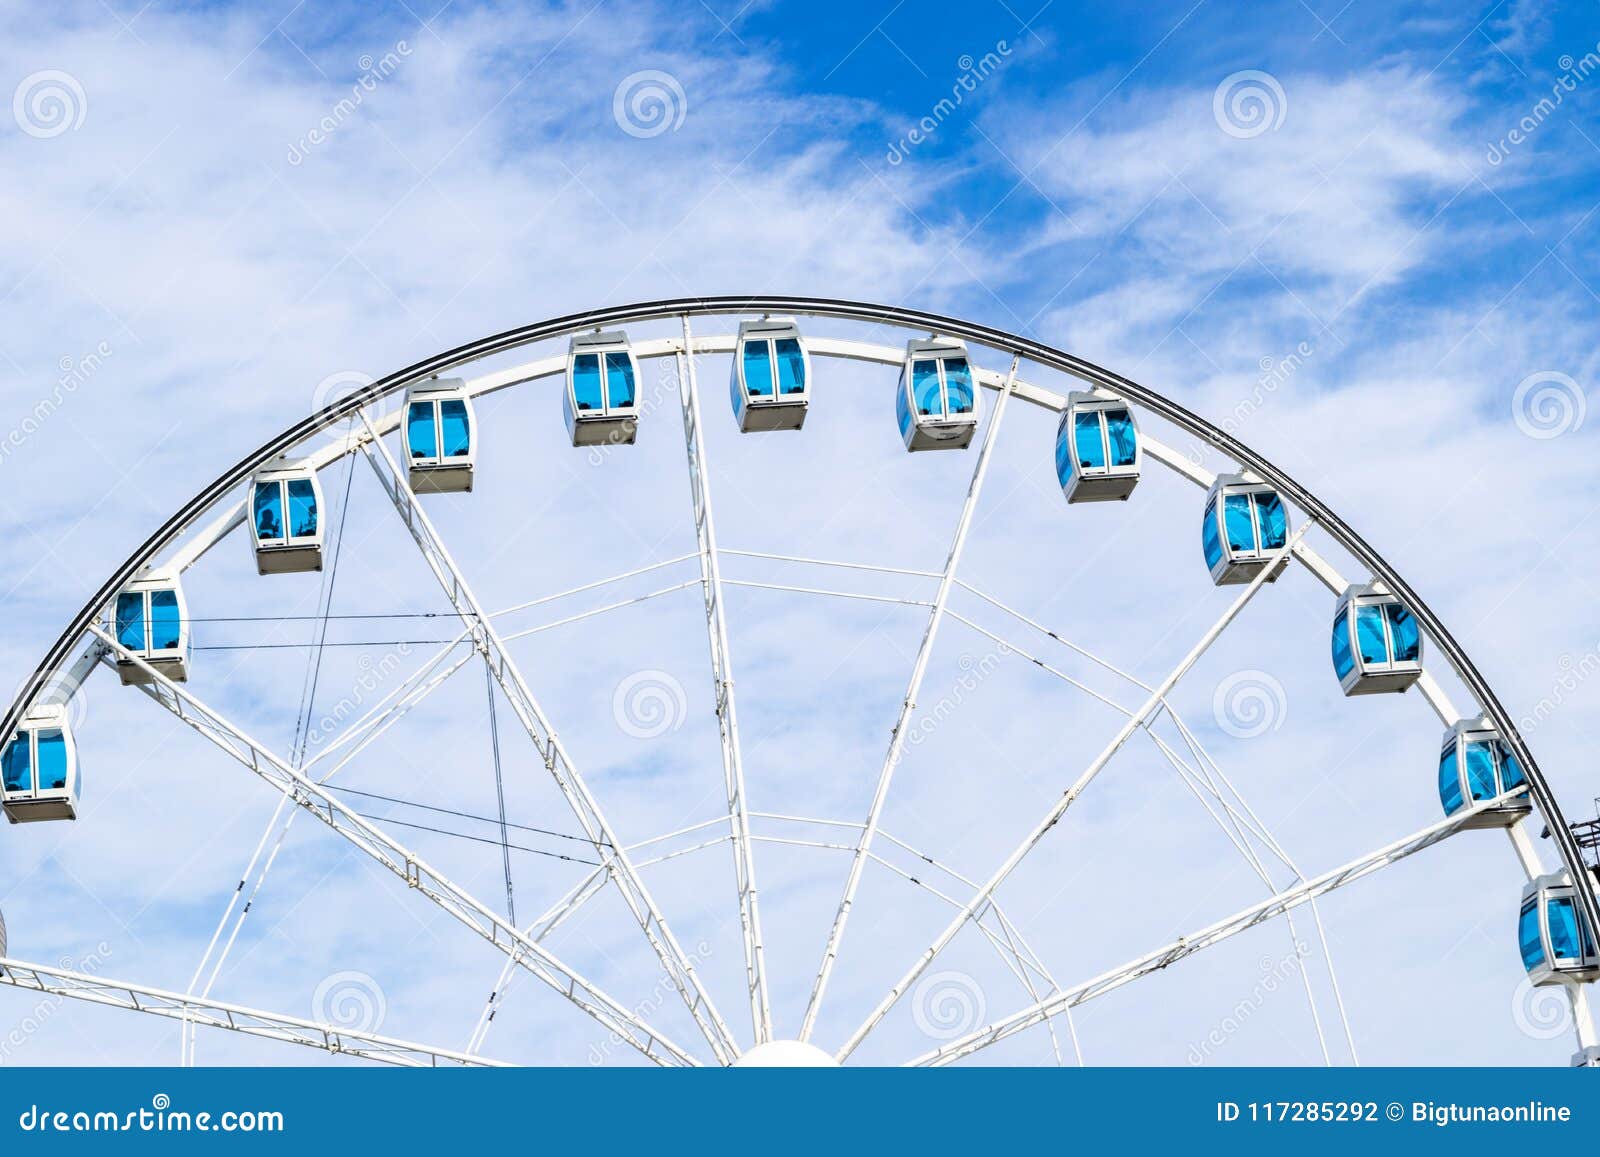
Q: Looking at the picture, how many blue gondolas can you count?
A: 12